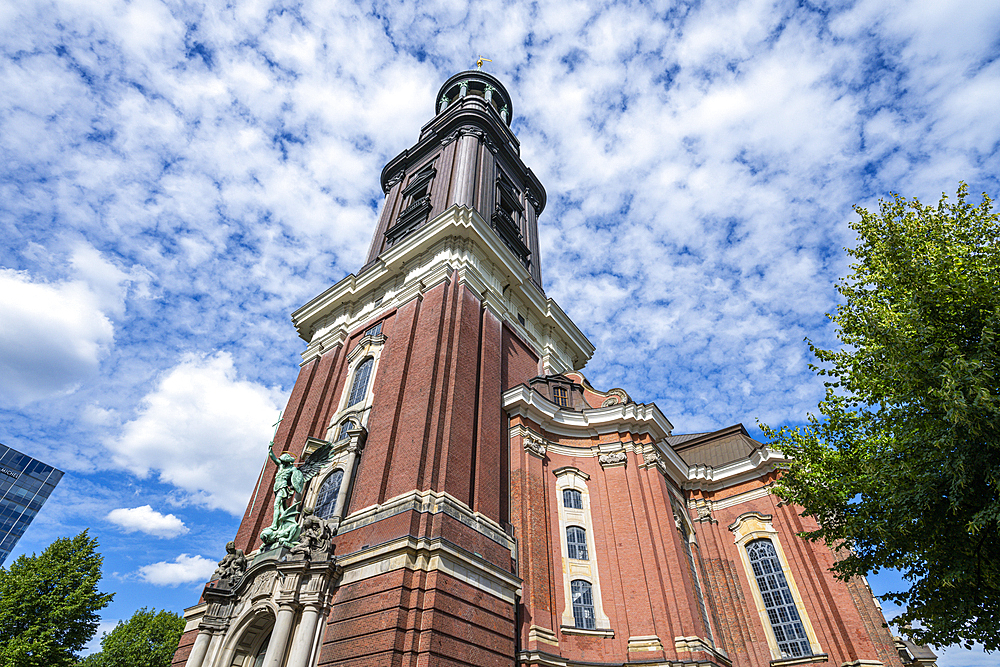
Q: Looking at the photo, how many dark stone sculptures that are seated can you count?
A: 2